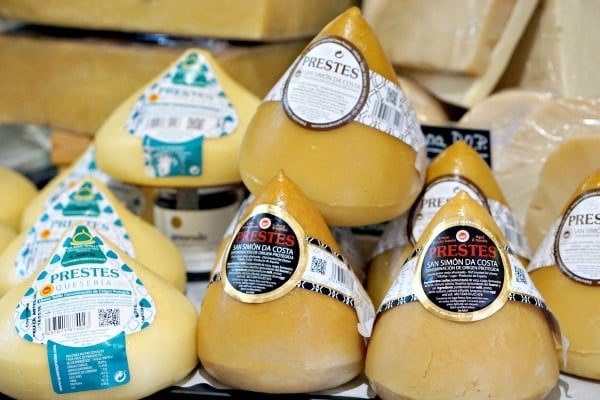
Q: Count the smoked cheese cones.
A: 5